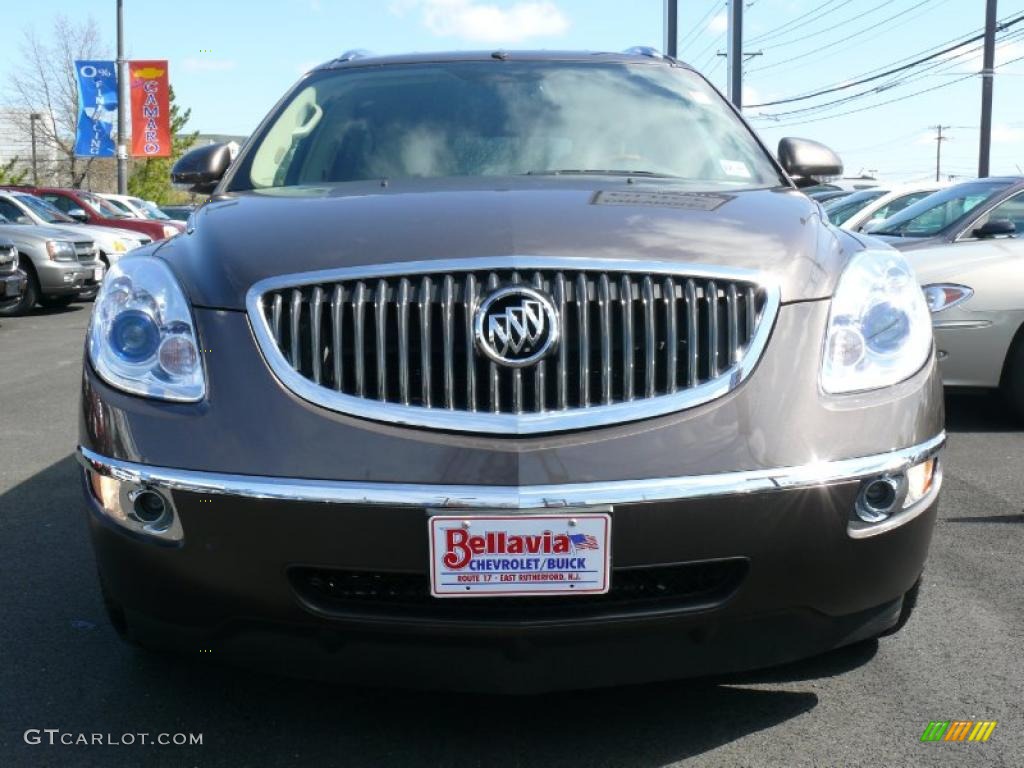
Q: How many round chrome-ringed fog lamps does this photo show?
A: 2